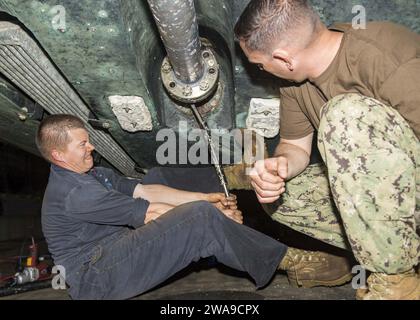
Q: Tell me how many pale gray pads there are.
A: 2